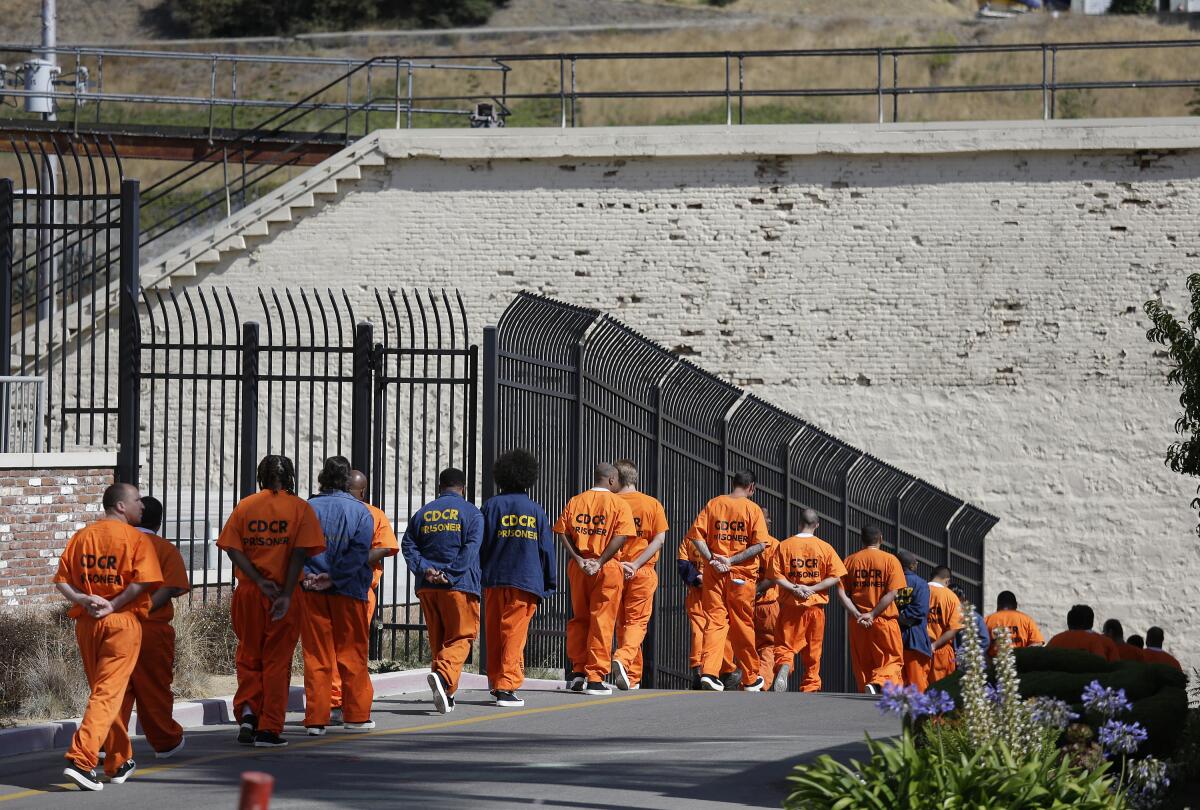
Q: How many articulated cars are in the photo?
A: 0